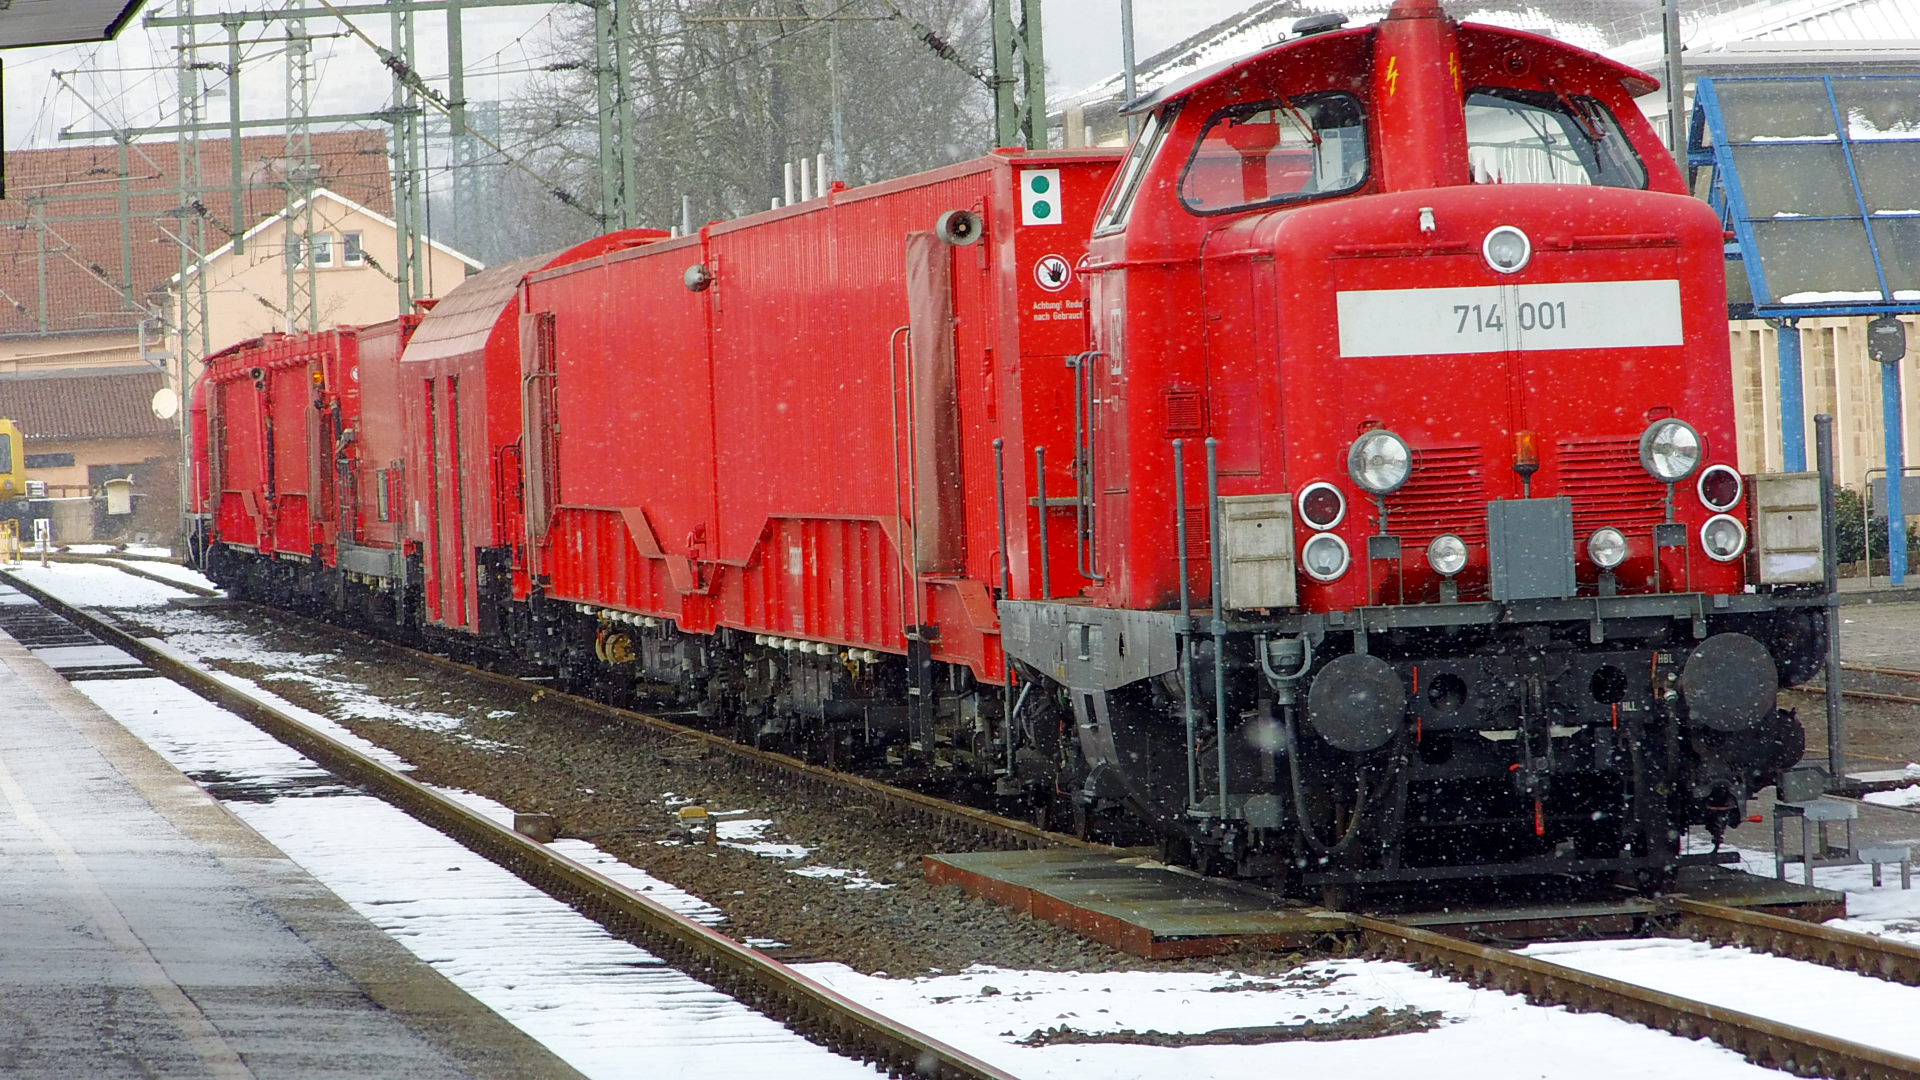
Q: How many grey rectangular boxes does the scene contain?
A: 3